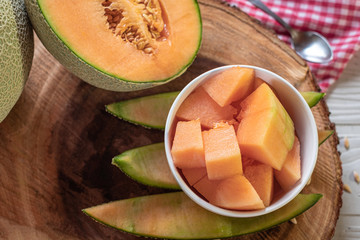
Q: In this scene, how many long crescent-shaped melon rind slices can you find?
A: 3